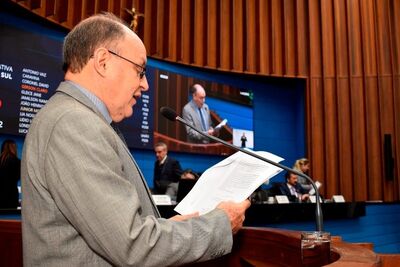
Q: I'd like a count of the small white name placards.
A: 4